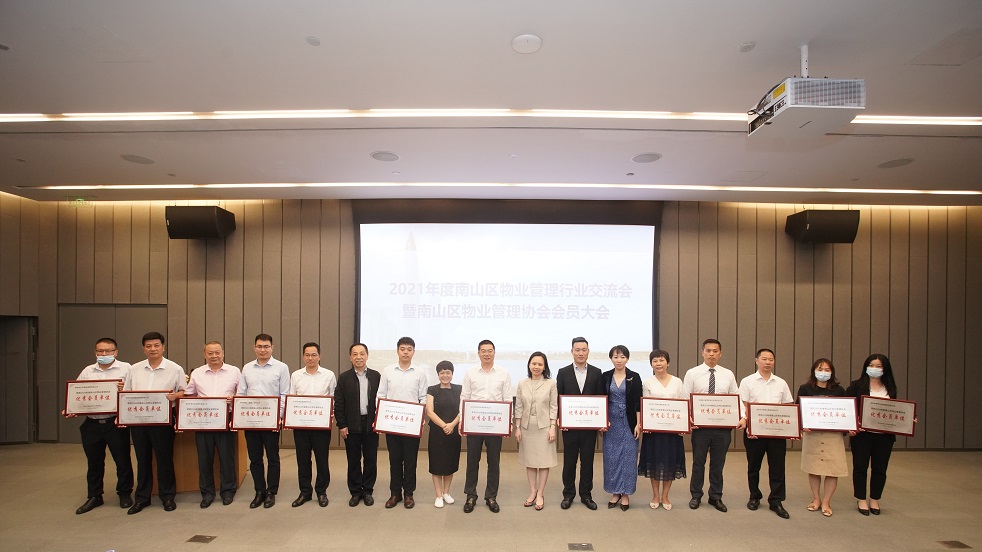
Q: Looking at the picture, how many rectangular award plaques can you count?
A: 13